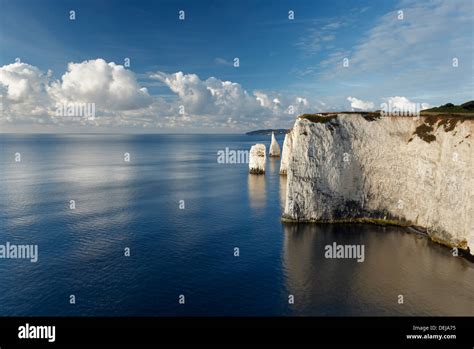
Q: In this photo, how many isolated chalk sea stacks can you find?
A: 2